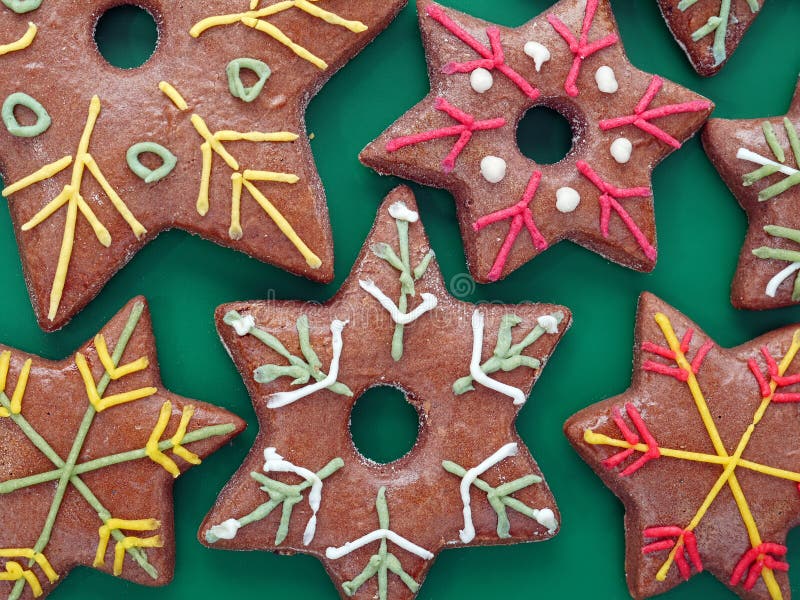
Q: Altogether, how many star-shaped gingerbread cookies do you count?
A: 7